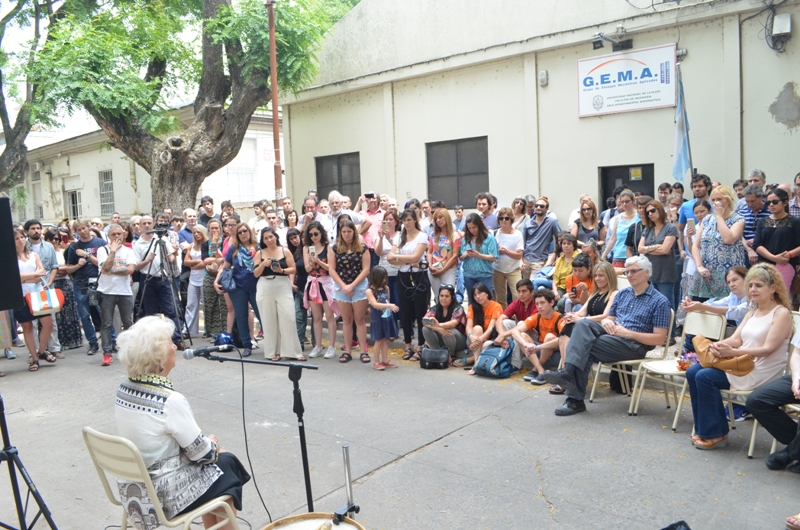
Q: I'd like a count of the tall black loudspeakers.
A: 1